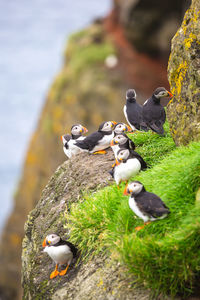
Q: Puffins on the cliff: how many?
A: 10